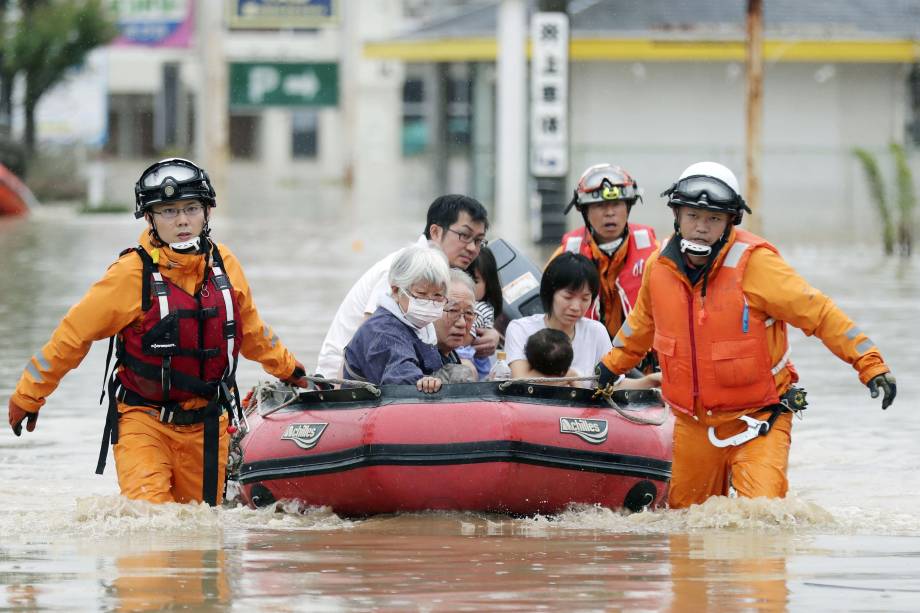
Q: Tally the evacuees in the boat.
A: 6